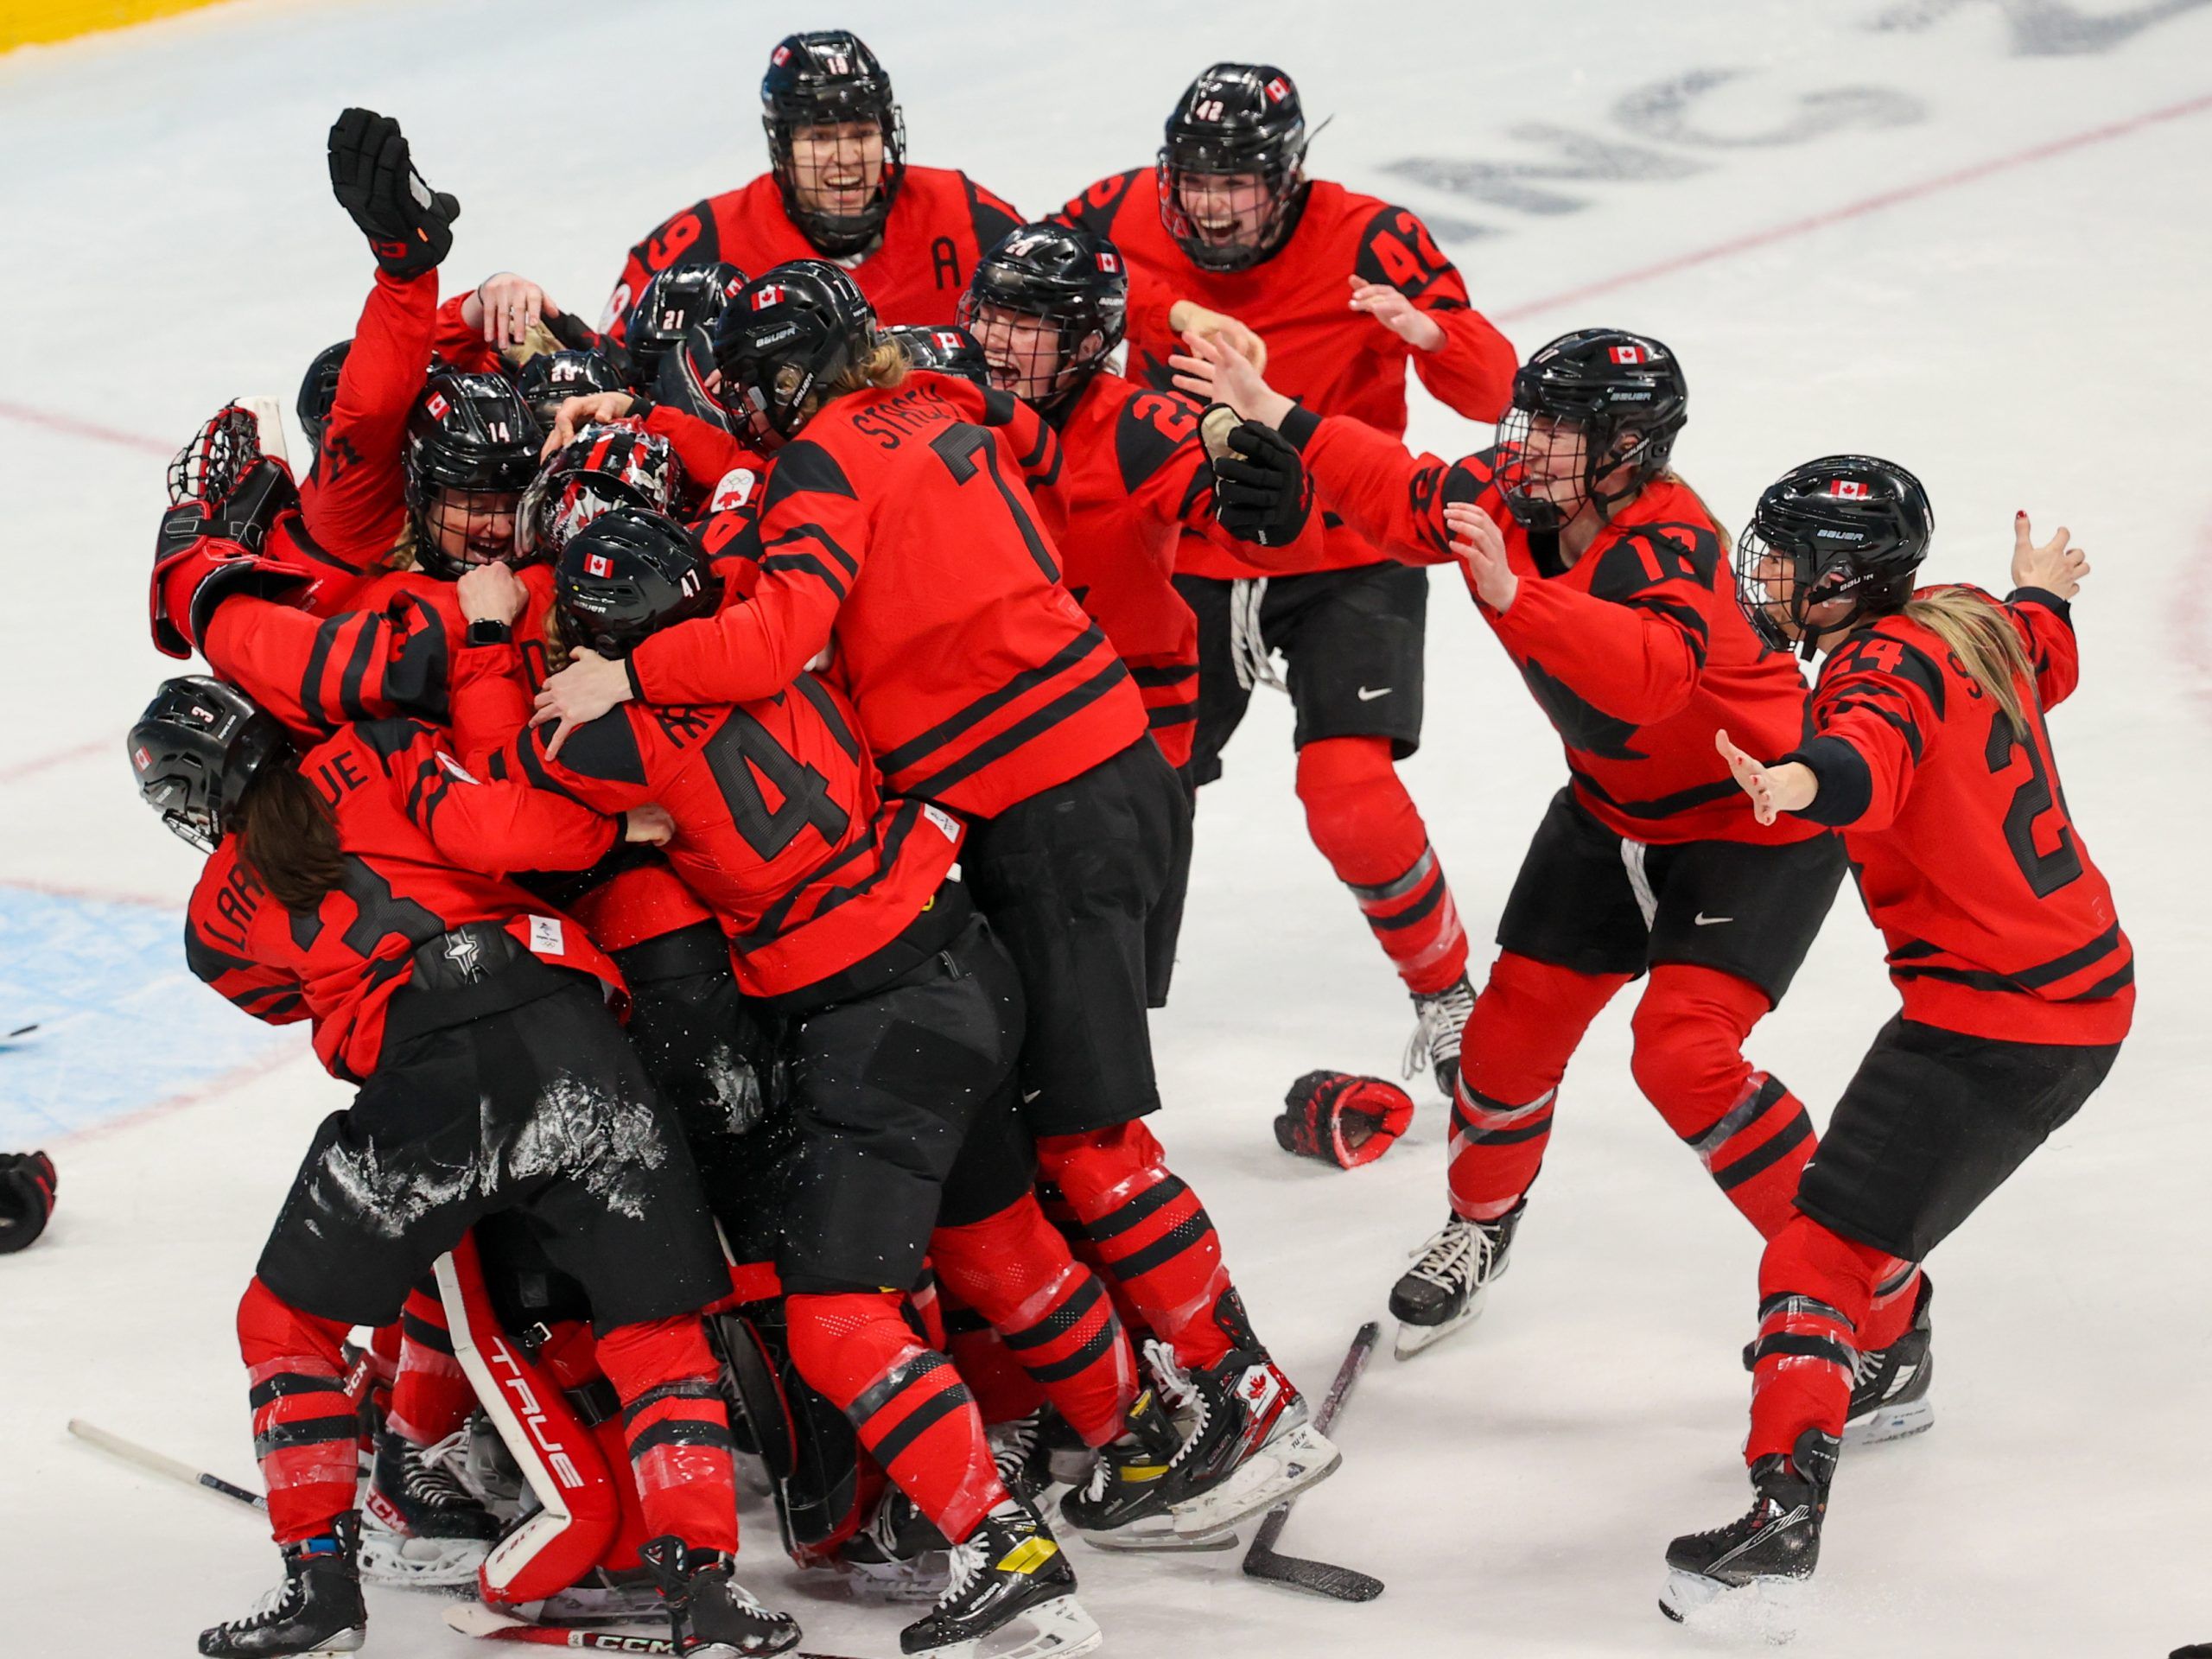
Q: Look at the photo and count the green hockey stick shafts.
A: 0